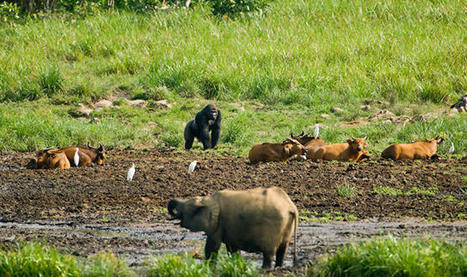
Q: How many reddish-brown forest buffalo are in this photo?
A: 6